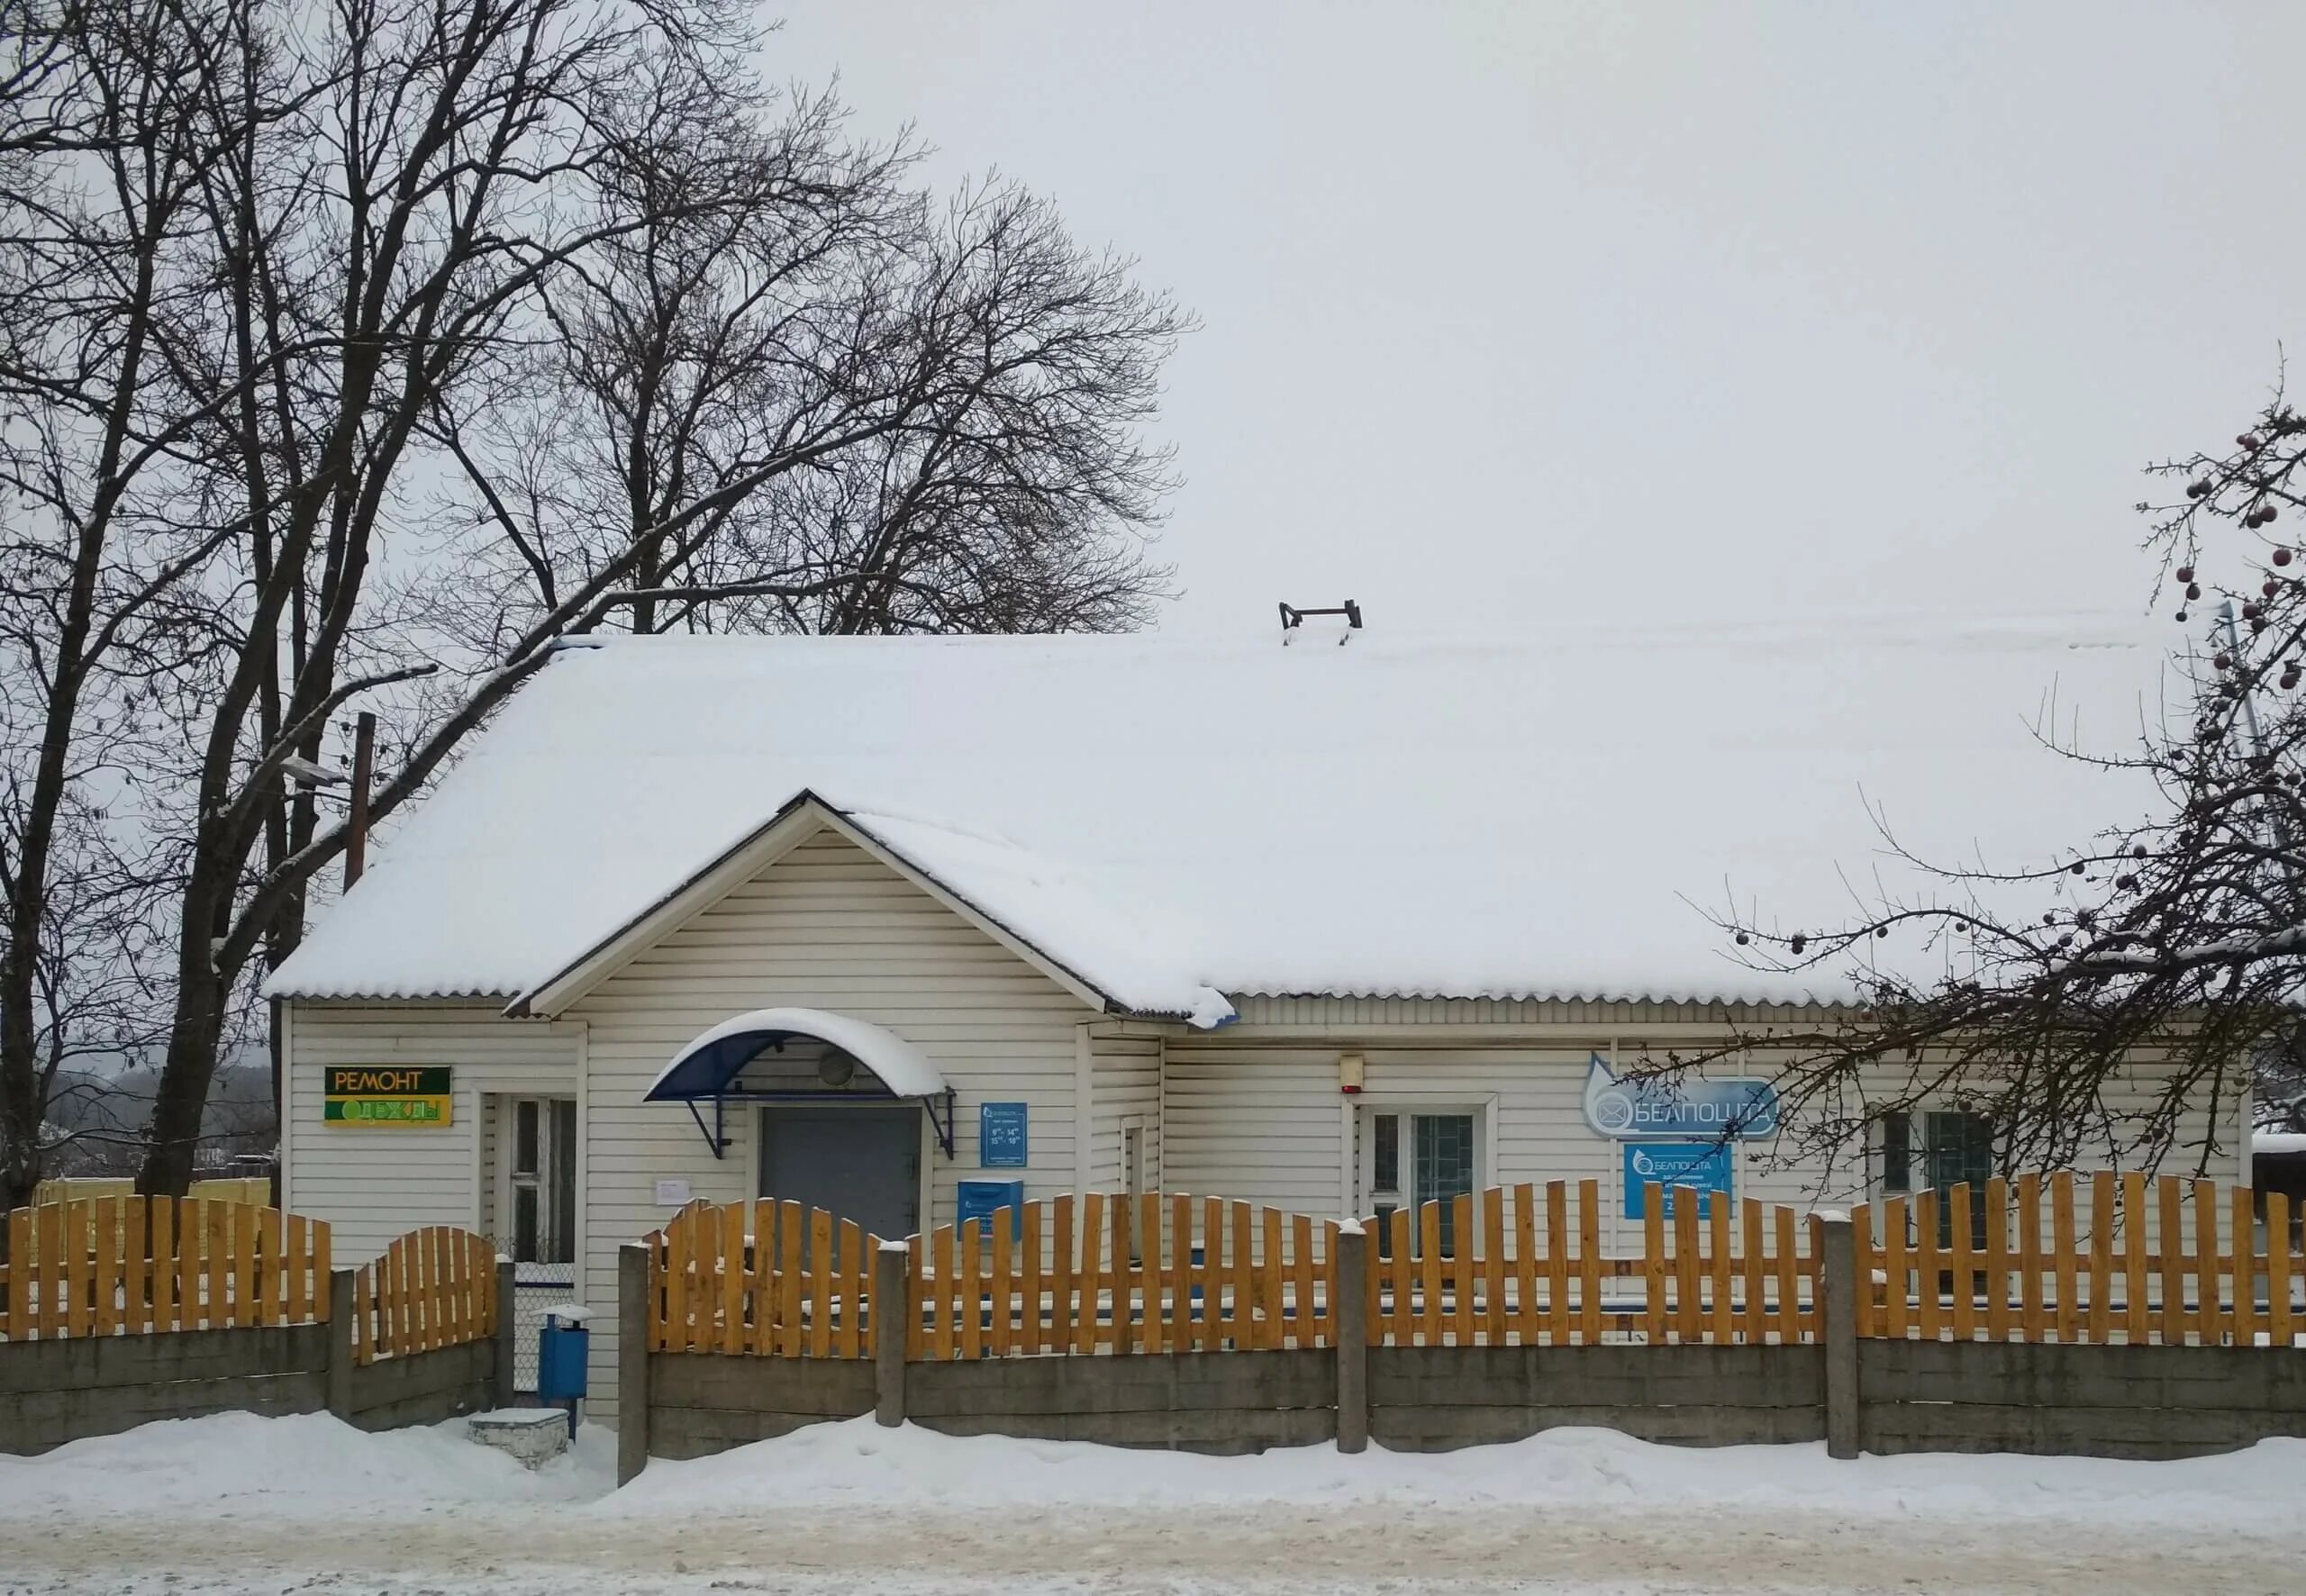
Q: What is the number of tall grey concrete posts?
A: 6